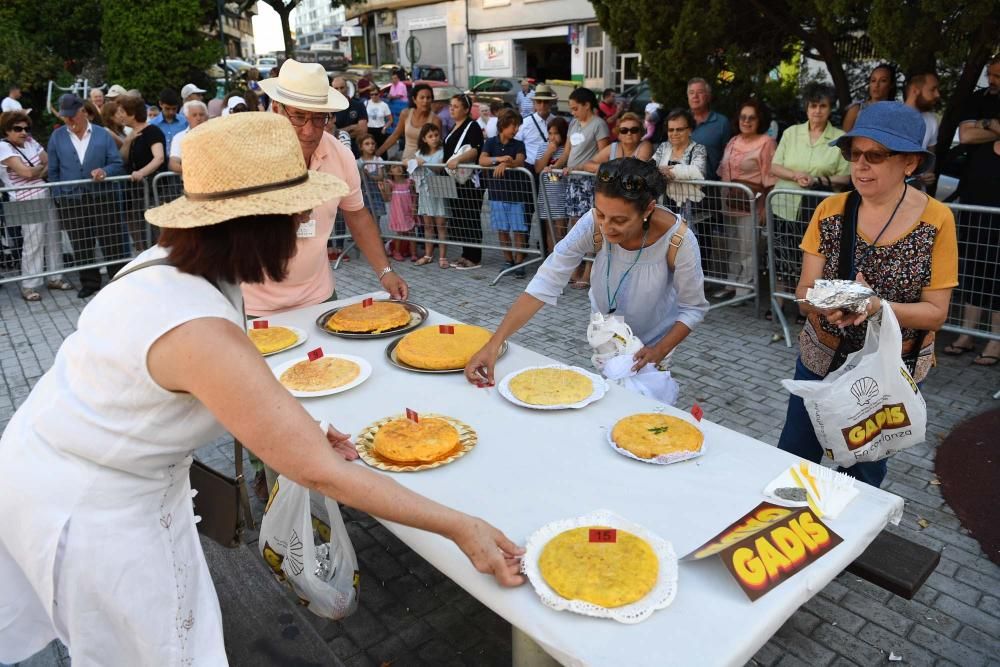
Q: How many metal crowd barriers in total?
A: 5